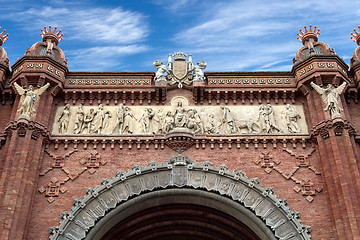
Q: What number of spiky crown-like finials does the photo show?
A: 4